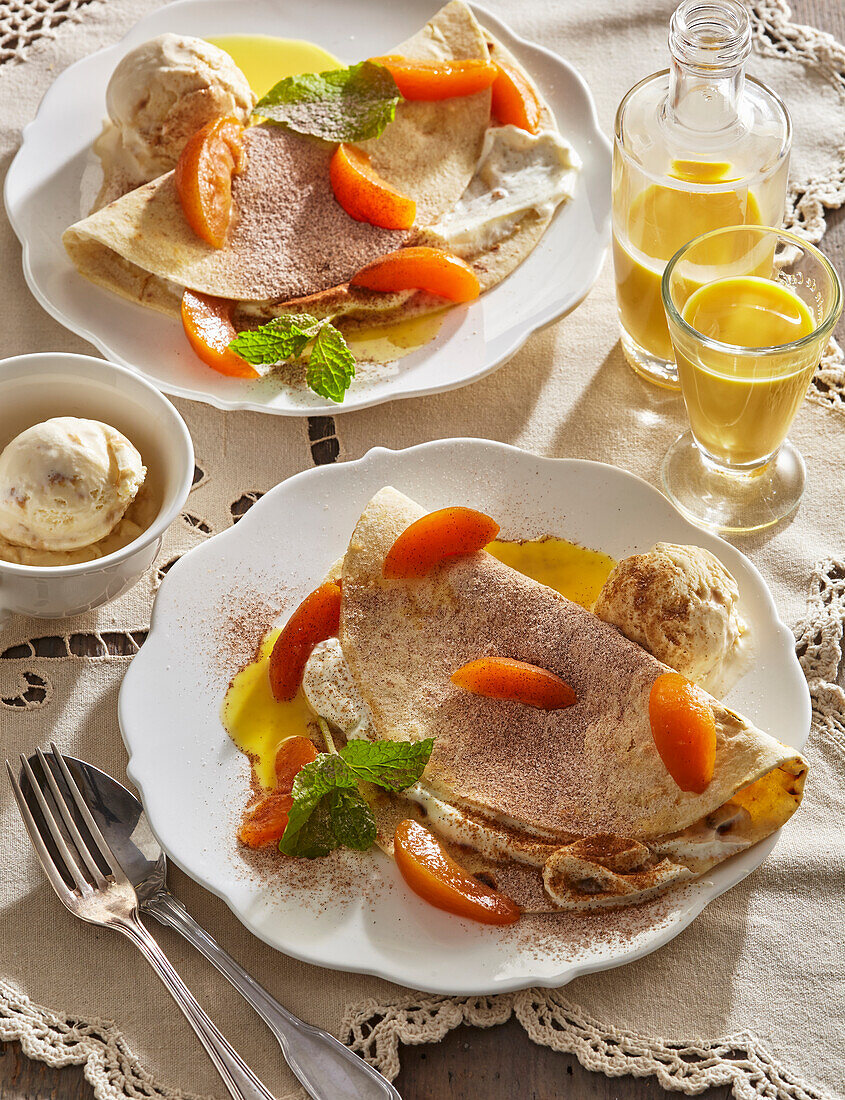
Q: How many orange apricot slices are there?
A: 13